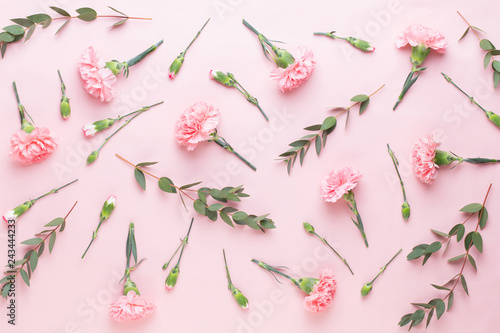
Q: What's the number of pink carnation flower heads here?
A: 9